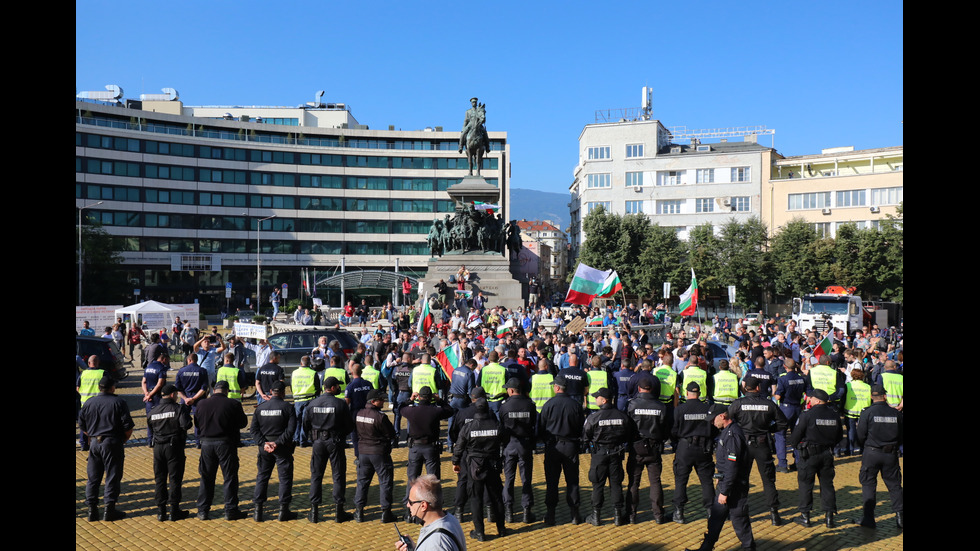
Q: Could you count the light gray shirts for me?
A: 1